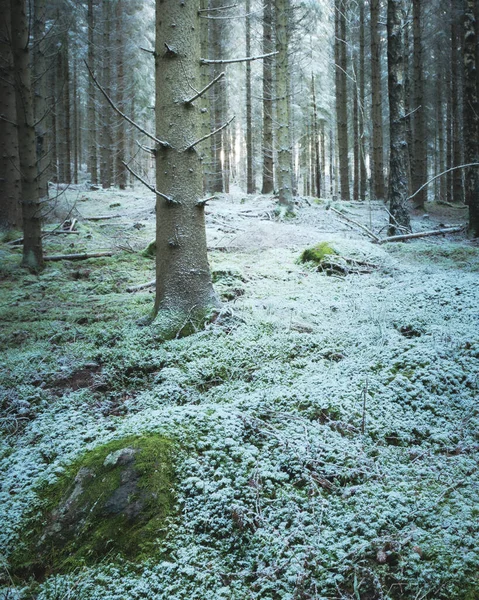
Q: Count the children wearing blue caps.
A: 0